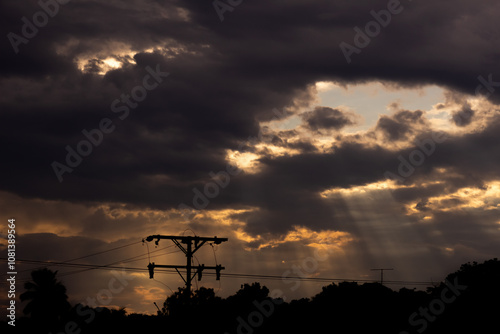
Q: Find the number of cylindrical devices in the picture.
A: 3